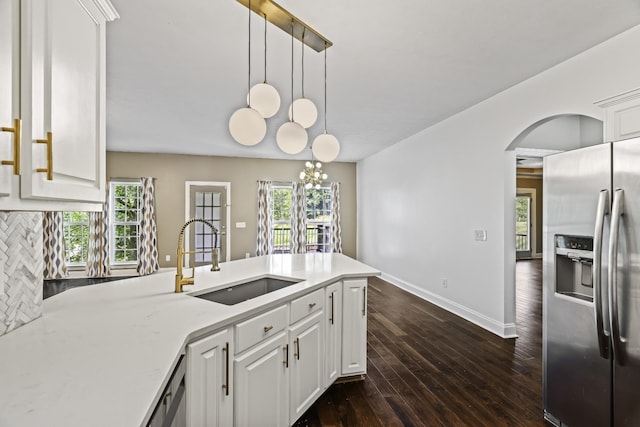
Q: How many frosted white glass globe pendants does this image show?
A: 5